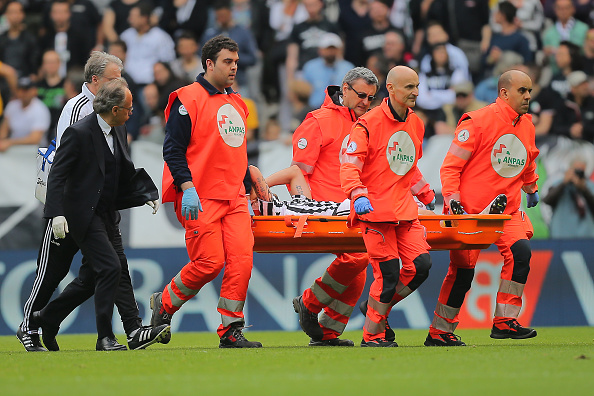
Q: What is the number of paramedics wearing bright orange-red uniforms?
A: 4